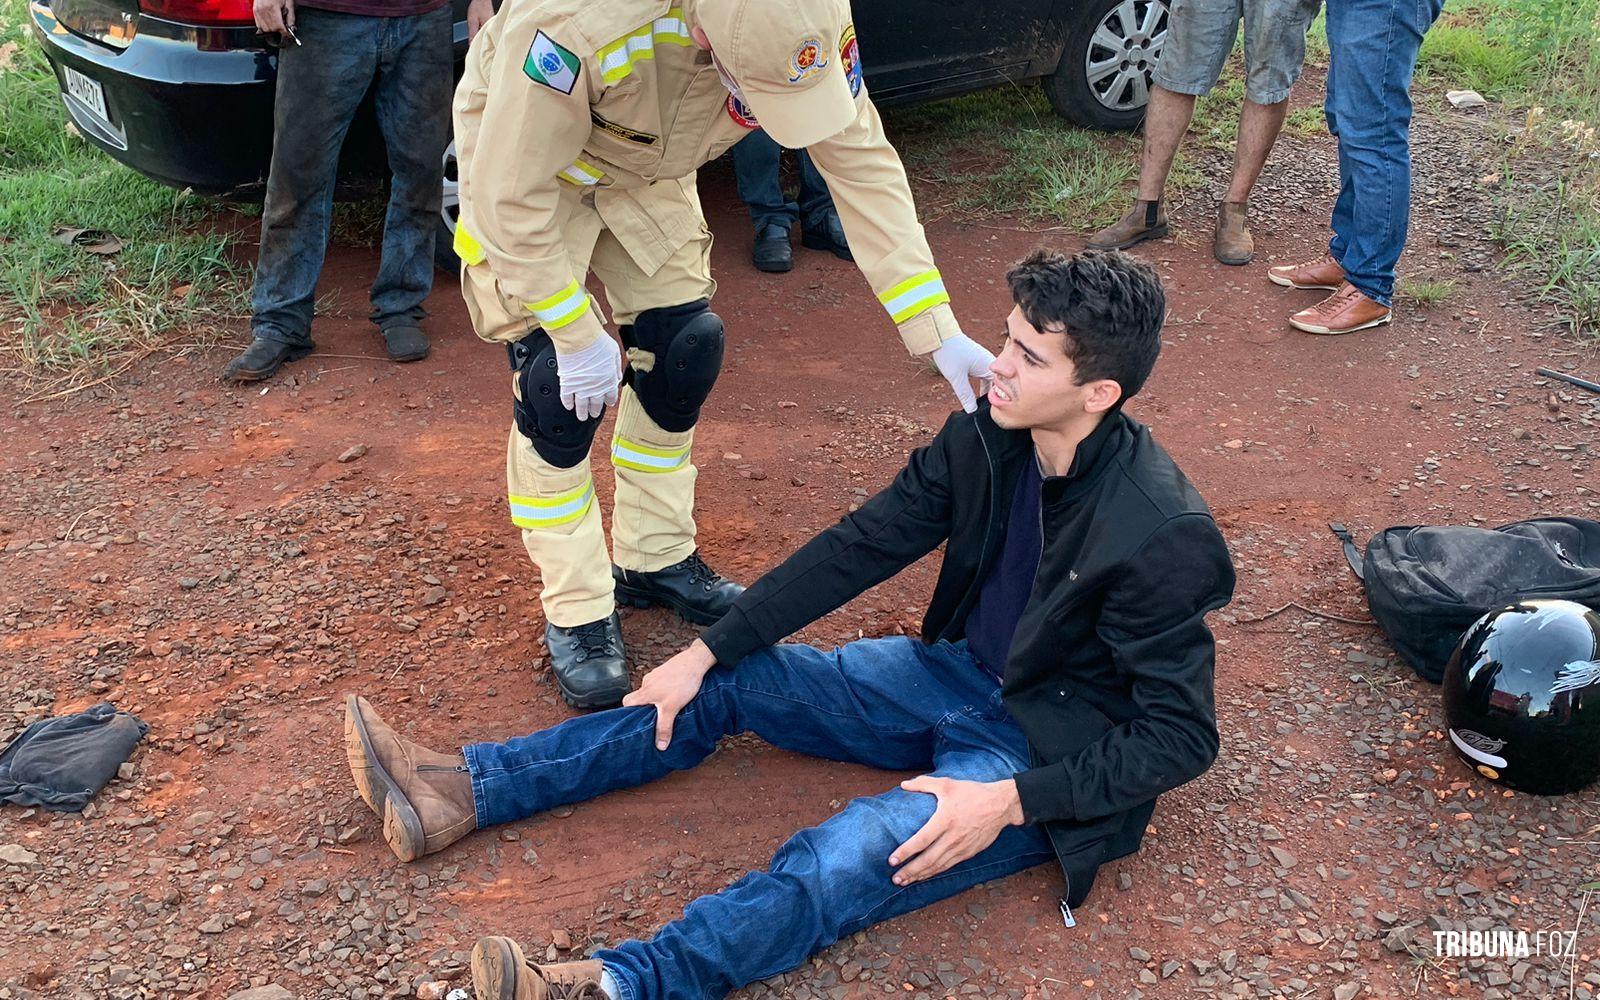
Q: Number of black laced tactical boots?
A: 2